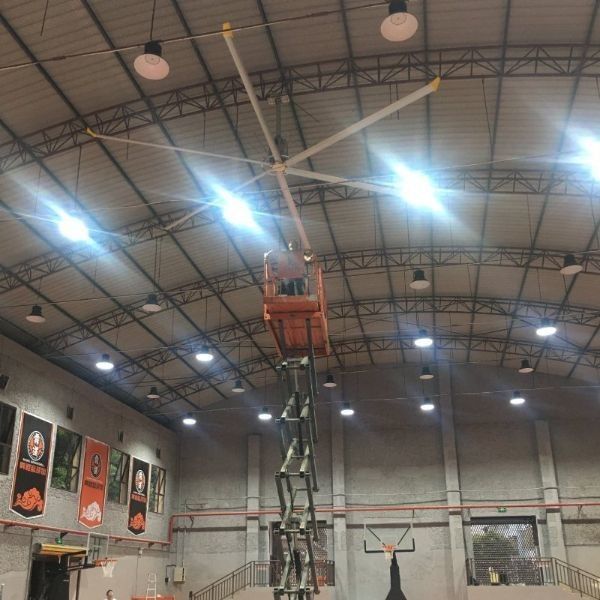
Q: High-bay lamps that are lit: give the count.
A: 13